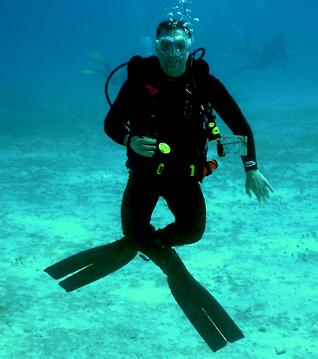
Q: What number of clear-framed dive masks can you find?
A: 1